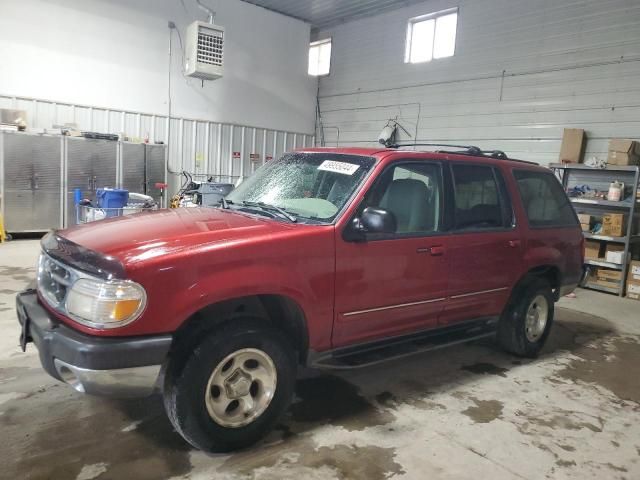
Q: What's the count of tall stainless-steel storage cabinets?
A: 3